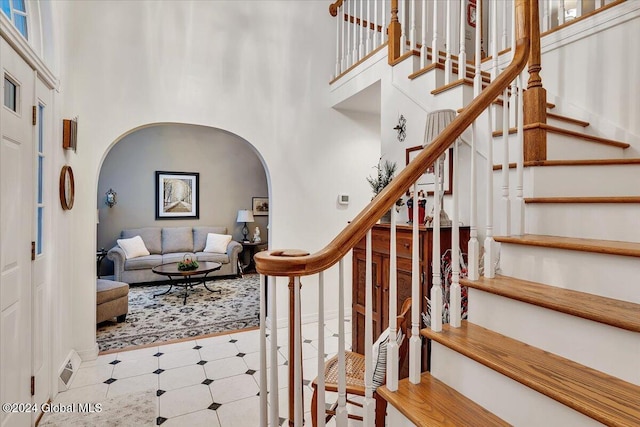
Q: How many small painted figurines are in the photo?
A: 2